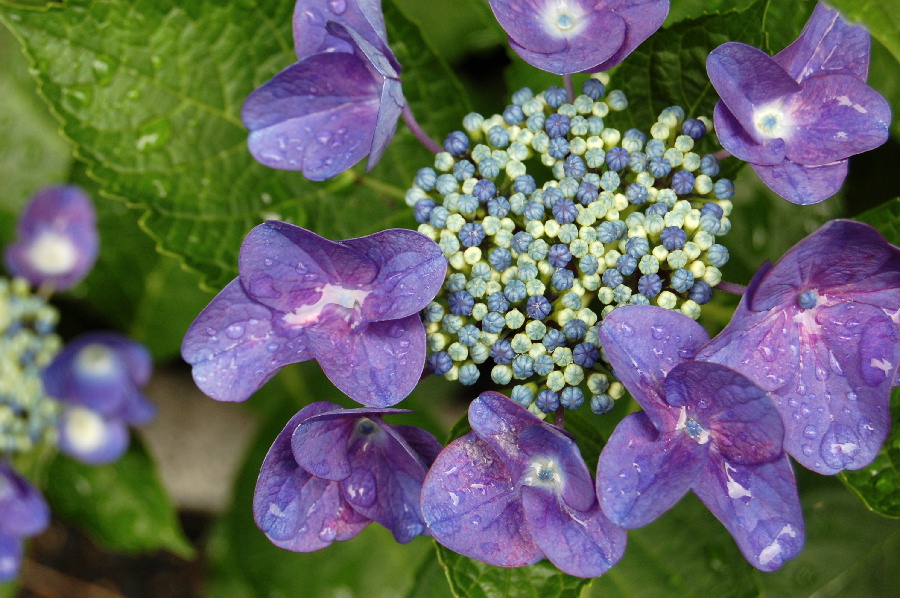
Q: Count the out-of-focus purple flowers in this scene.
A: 4